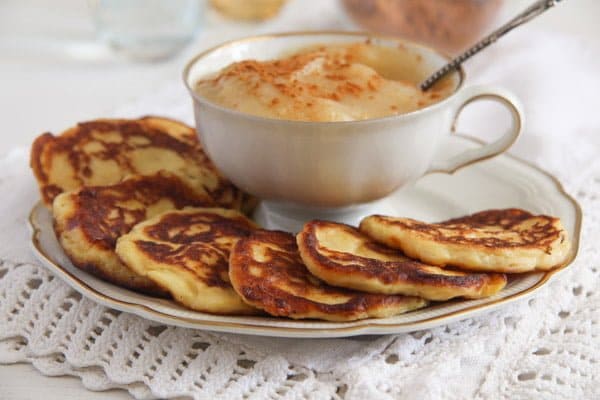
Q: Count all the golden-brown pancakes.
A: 6